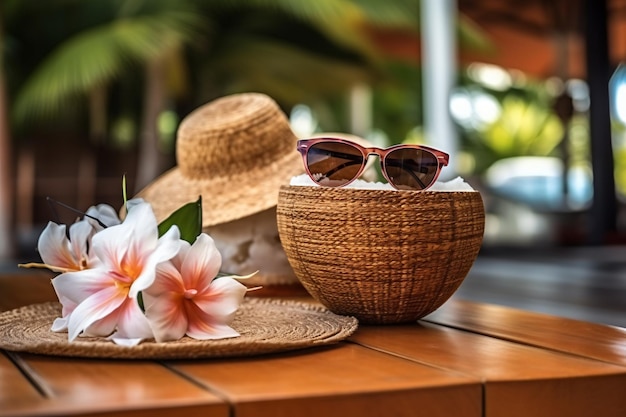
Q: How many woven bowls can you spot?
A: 1